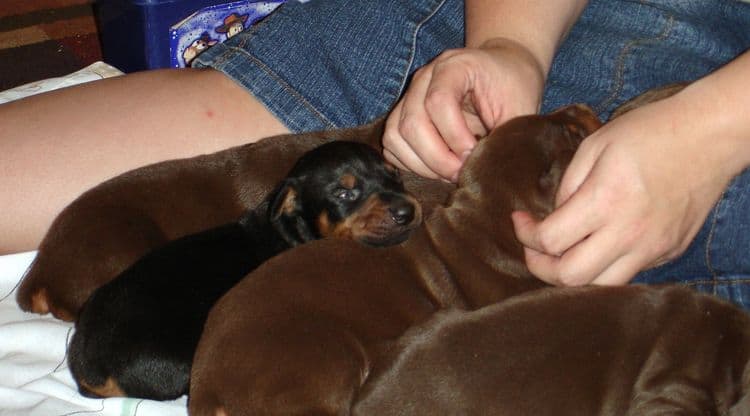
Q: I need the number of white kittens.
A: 0